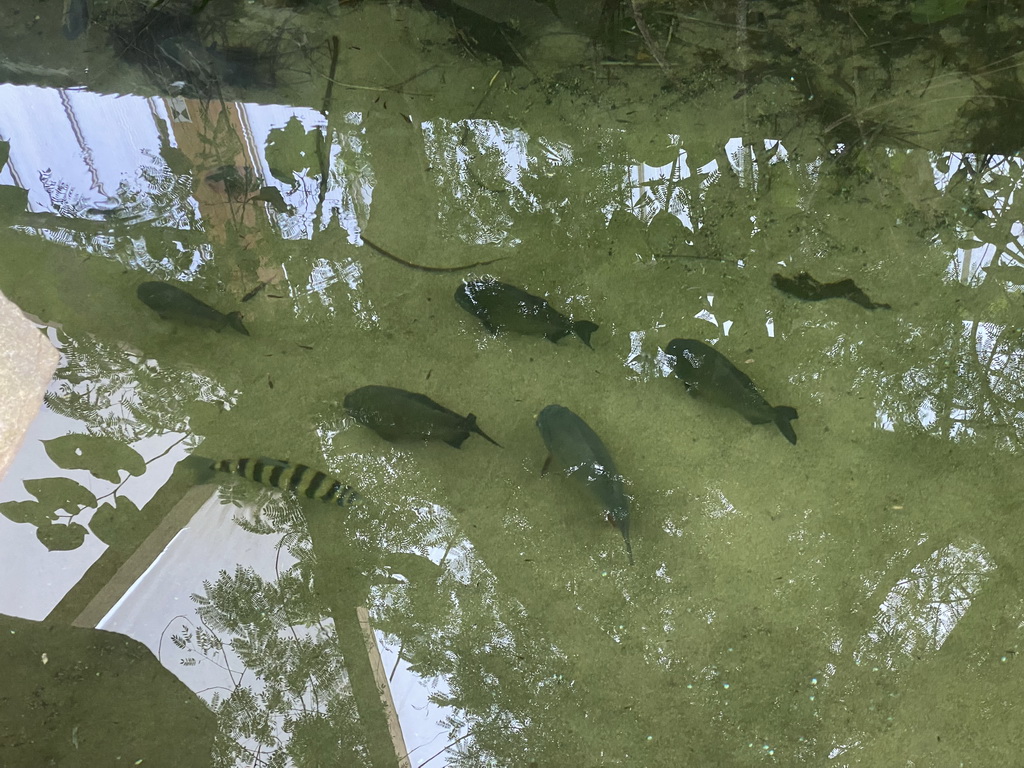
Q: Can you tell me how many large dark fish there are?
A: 5